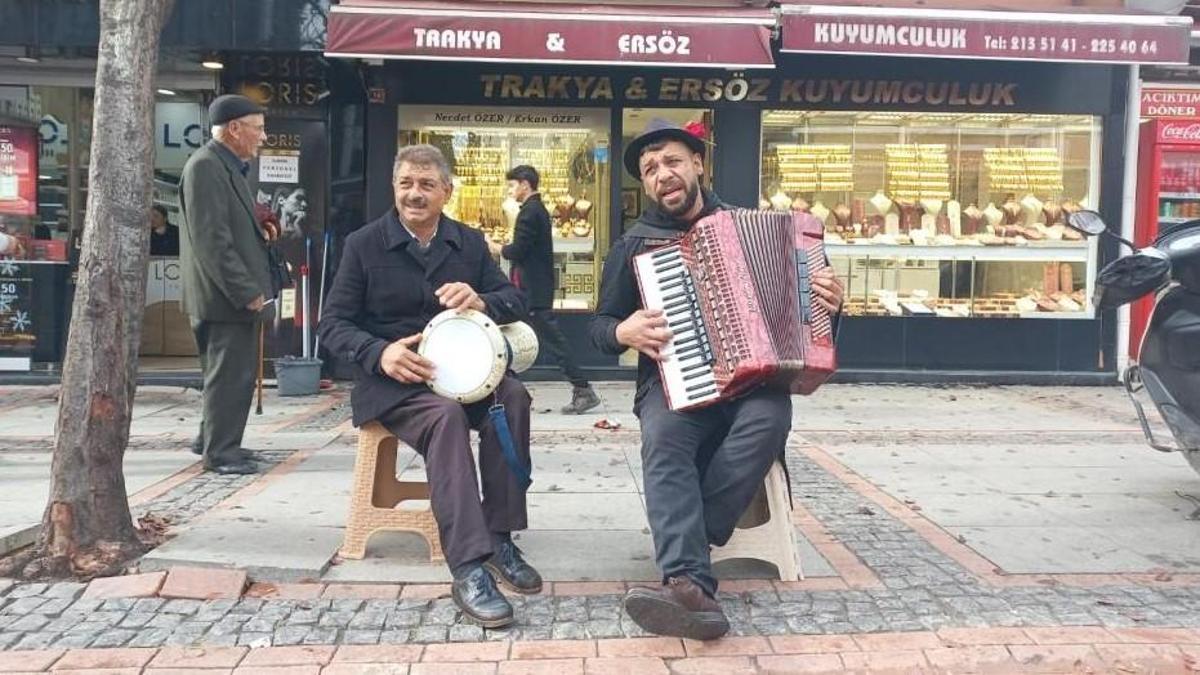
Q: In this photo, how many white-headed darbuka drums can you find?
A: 1